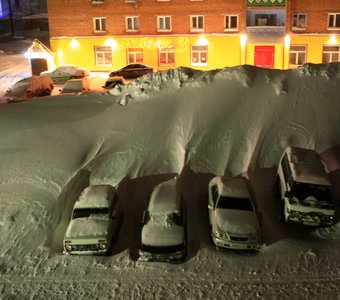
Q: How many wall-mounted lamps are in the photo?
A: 6